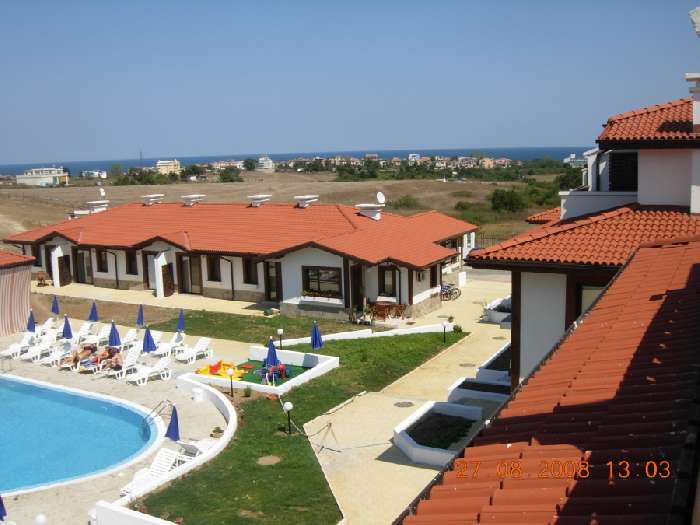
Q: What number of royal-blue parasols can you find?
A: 12